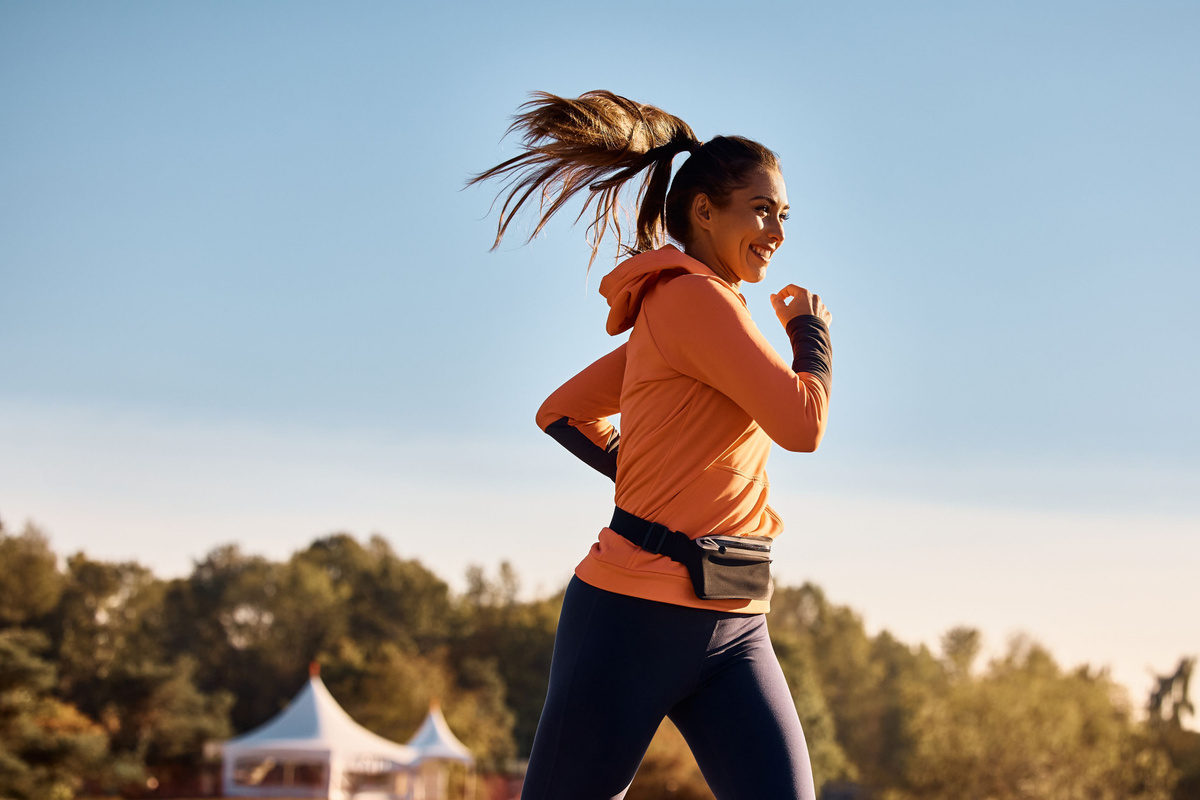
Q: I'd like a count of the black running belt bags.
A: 1